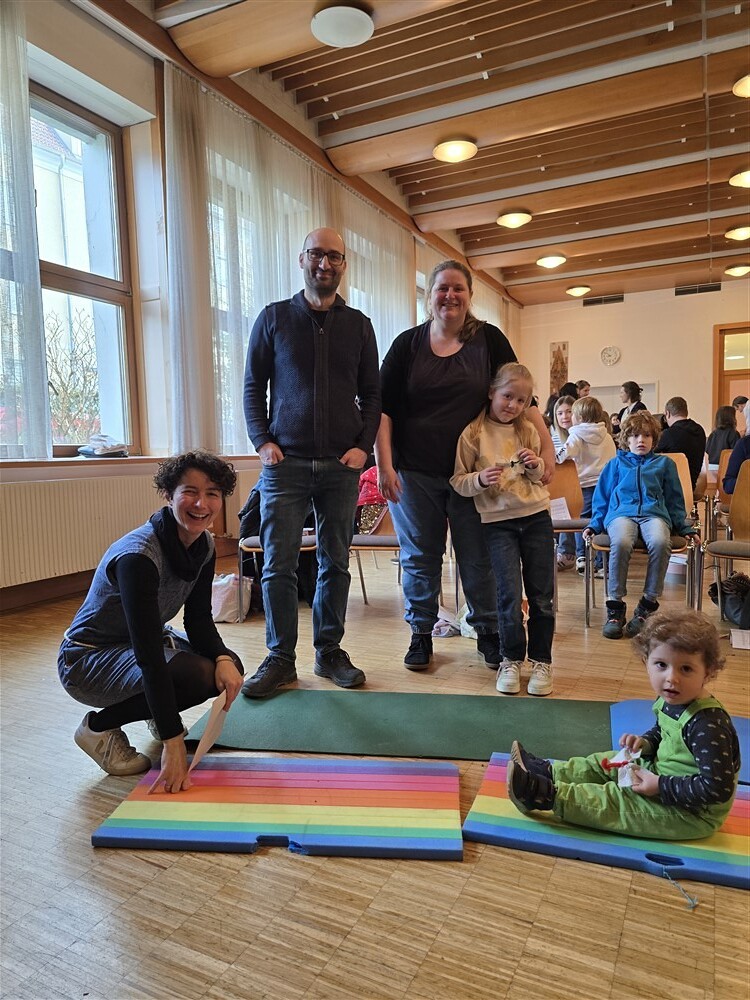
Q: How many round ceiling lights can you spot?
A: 9